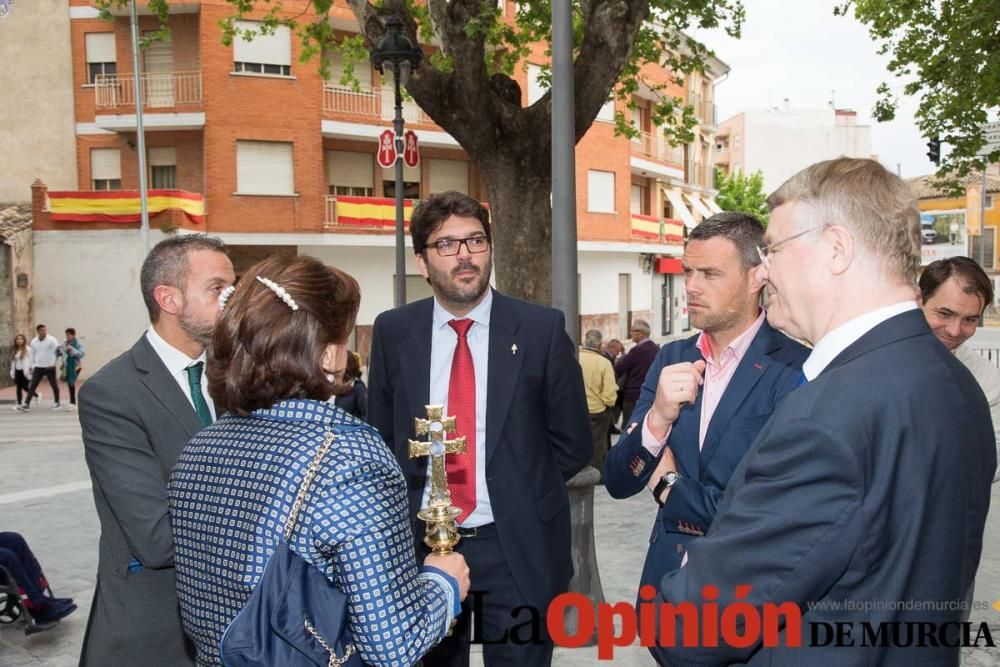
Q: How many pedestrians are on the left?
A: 3